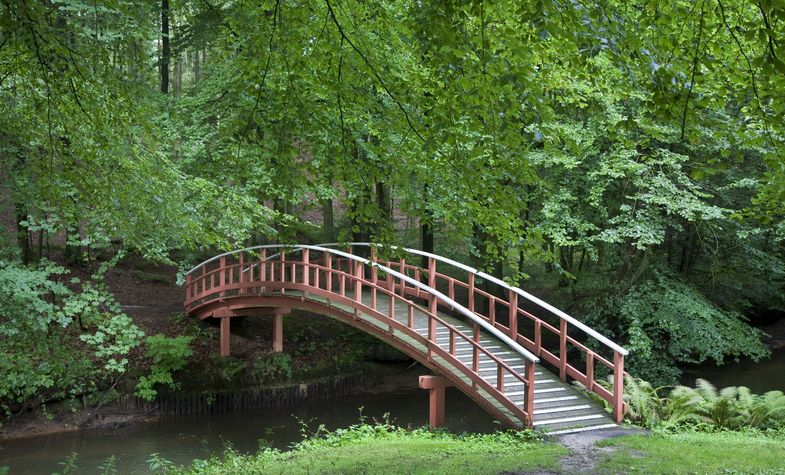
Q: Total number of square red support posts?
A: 3